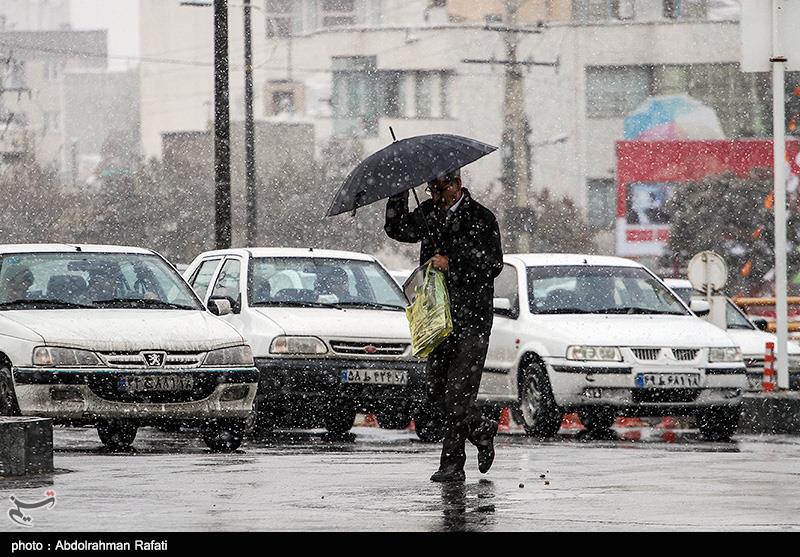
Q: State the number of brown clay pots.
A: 0